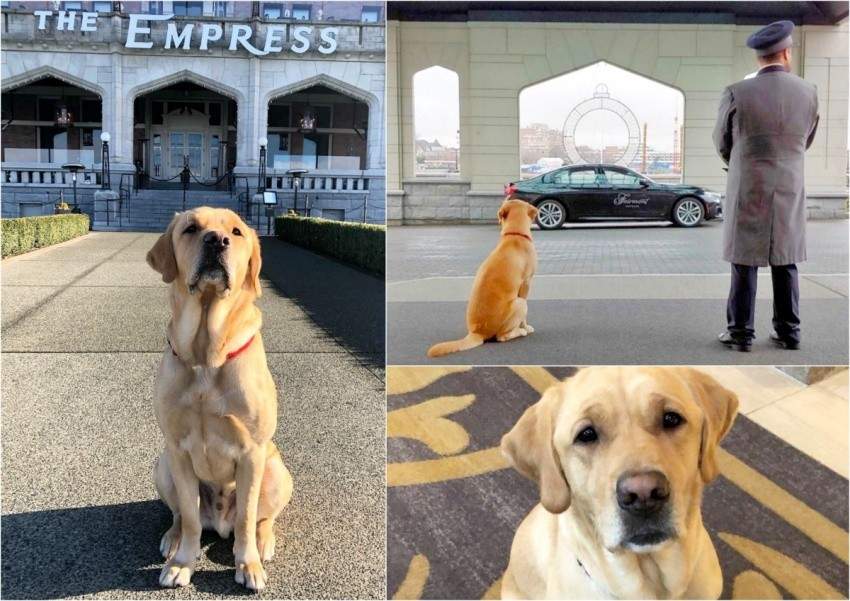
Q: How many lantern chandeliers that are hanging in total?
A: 2